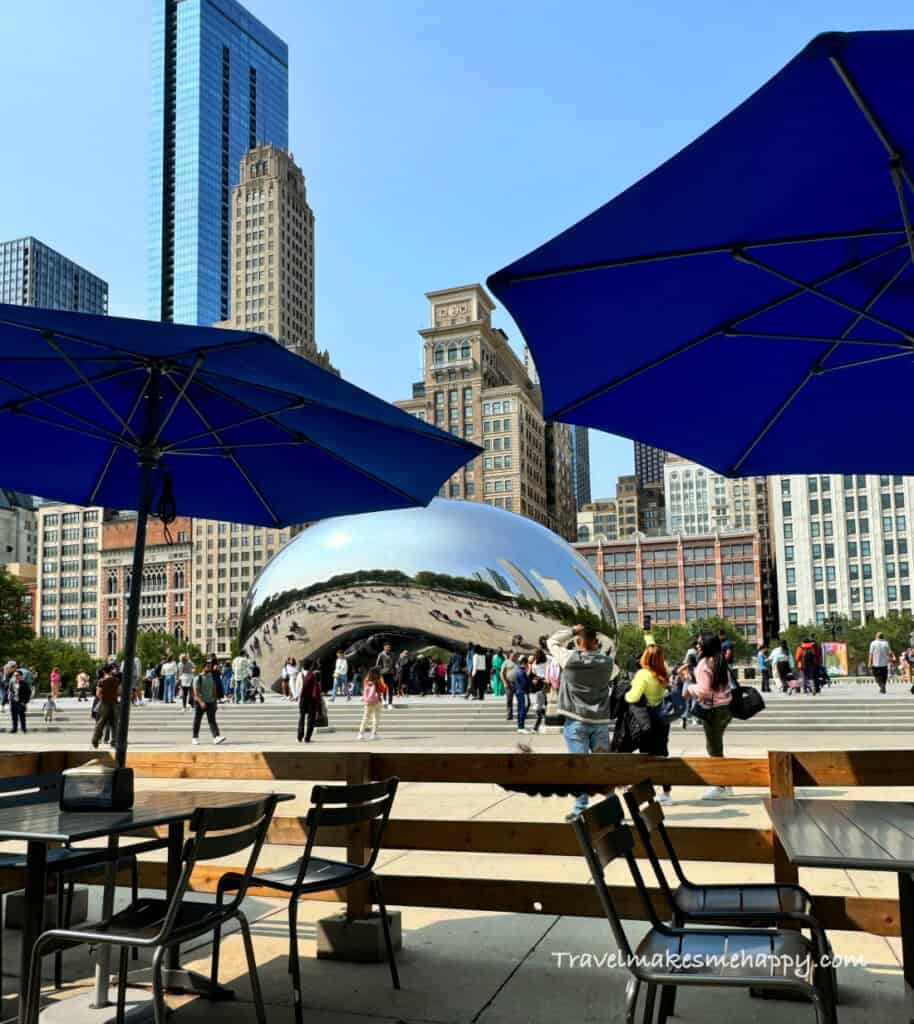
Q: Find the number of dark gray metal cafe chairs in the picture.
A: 5